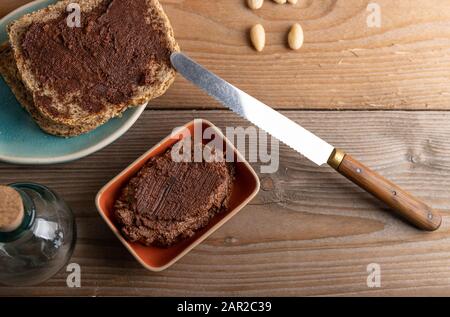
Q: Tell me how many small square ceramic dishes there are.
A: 1